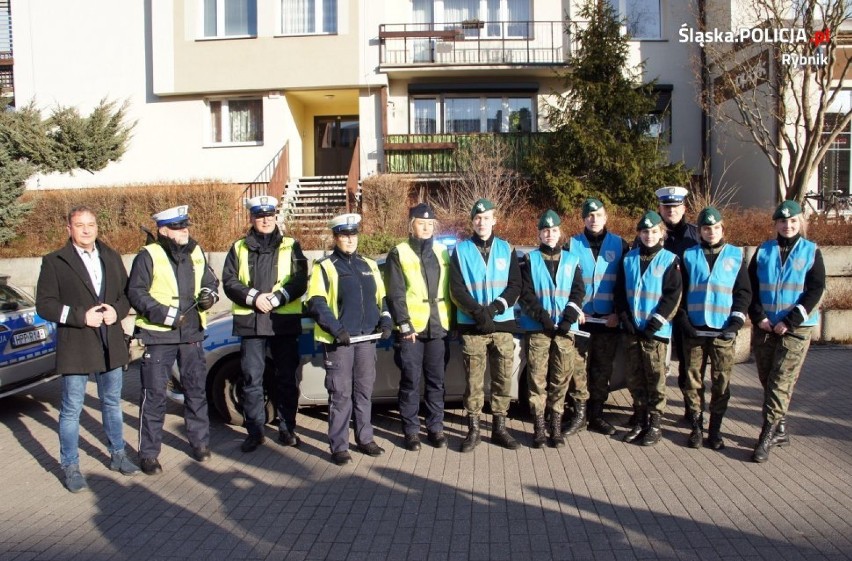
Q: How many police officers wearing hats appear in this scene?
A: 5